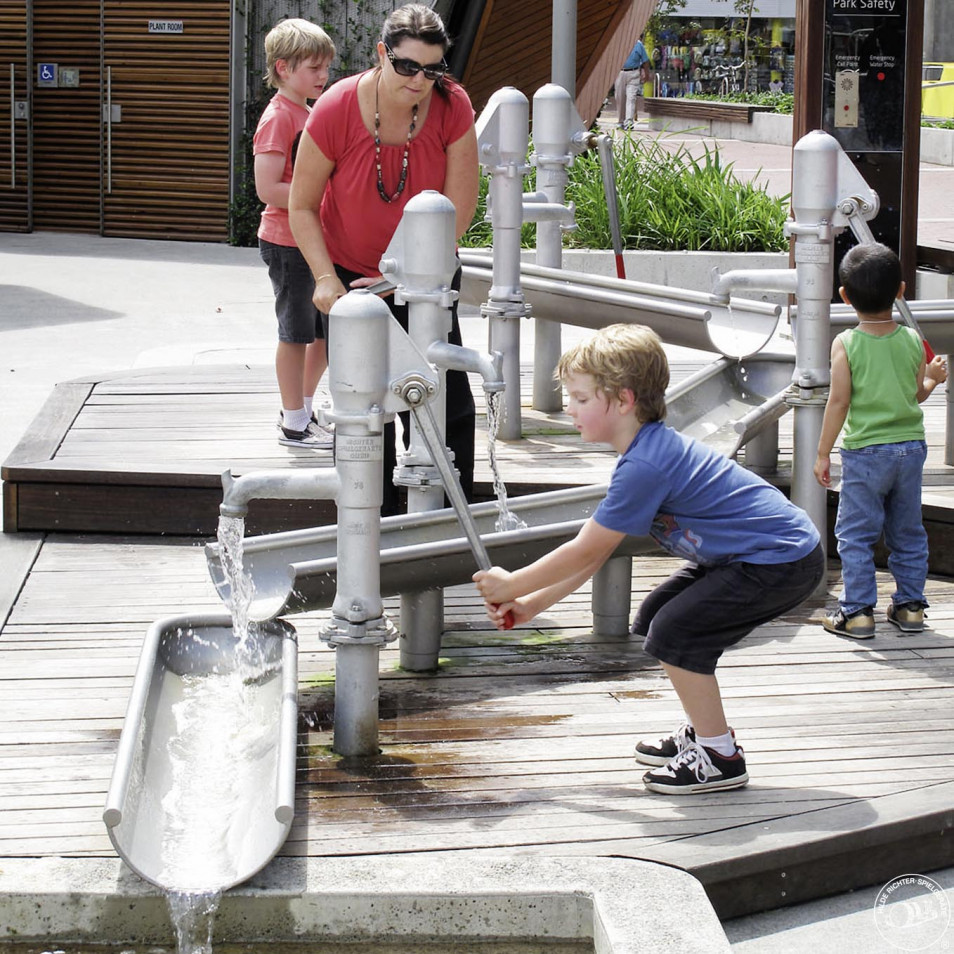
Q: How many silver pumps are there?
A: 5